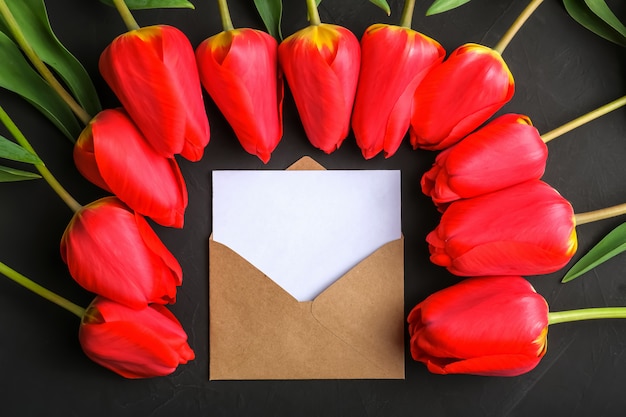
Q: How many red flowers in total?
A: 11